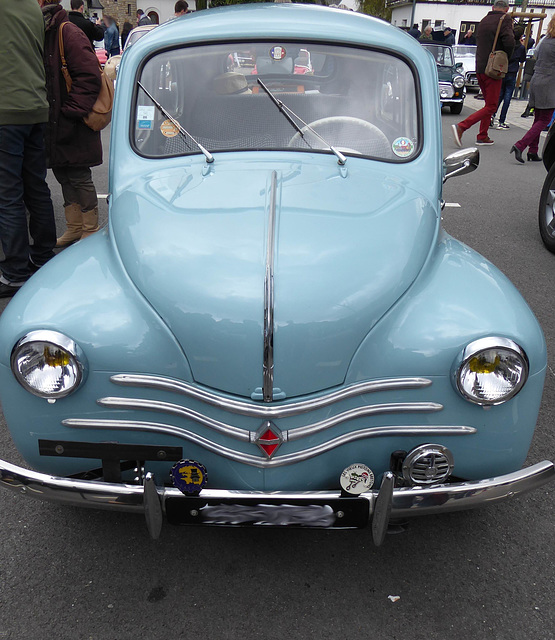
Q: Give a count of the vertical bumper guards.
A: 2